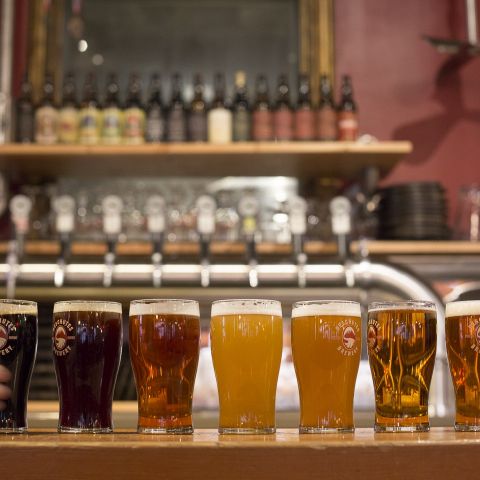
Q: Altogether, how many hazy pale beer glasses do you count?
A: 2